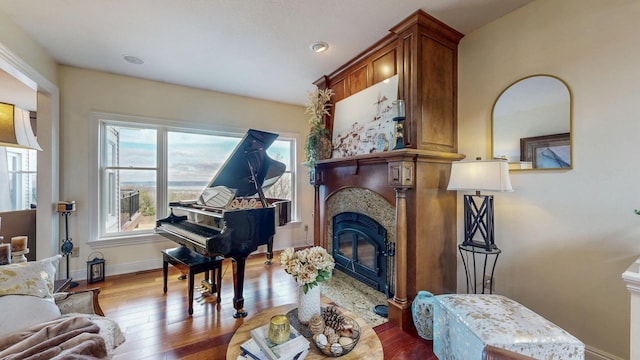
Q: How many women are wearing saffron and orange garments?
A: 0